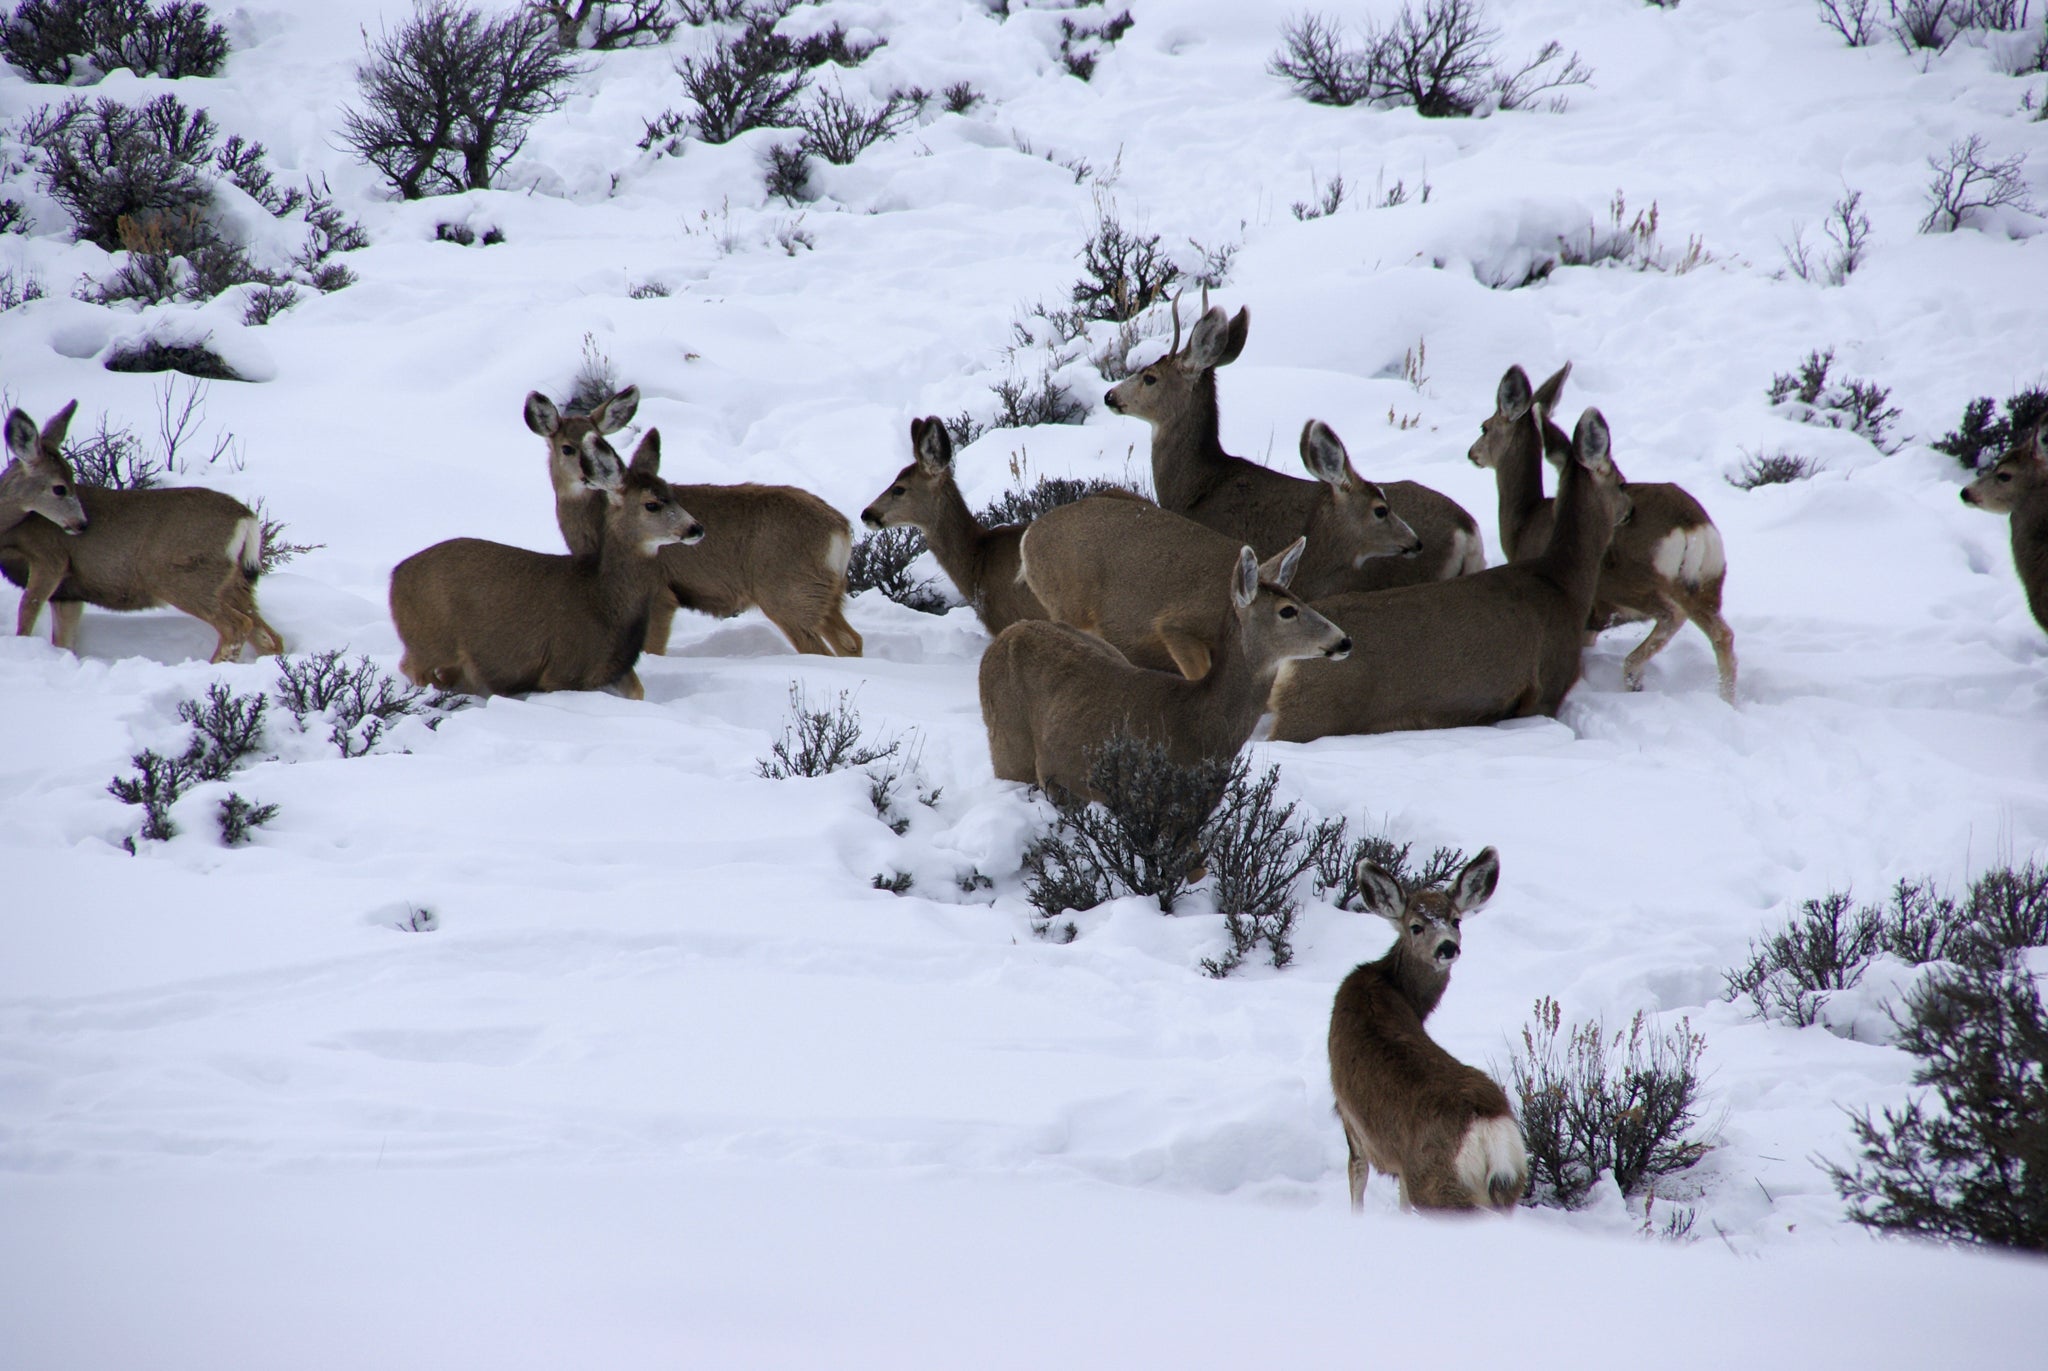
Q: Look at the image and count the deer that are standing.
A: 11